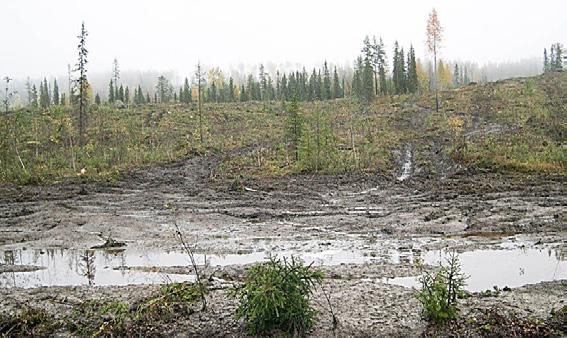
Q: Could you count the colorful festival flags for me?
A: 0